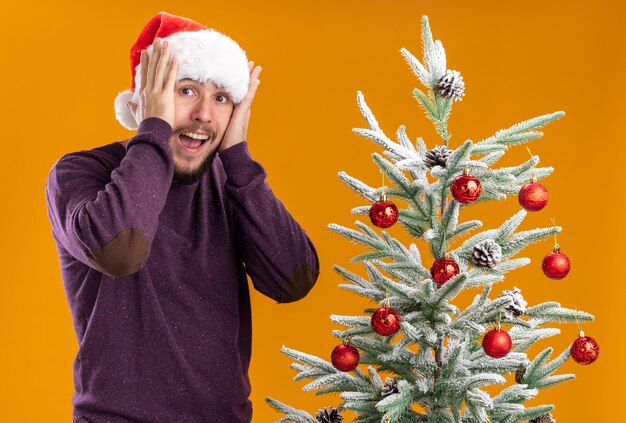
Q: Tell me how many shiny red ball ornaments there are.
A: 9